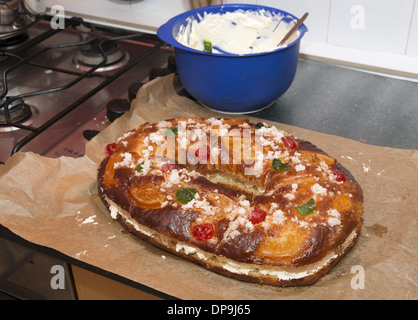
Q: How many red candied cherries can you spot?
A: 7